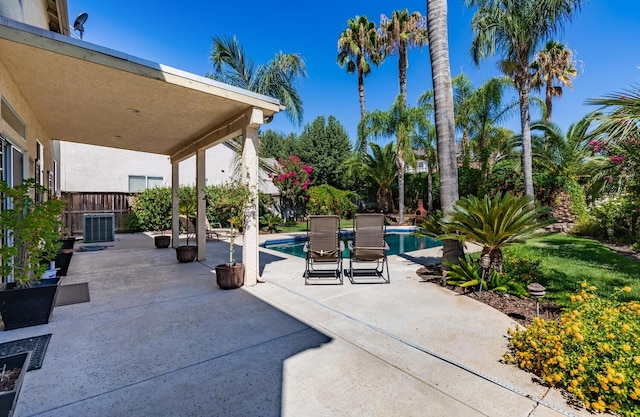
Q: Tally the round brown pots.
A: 3